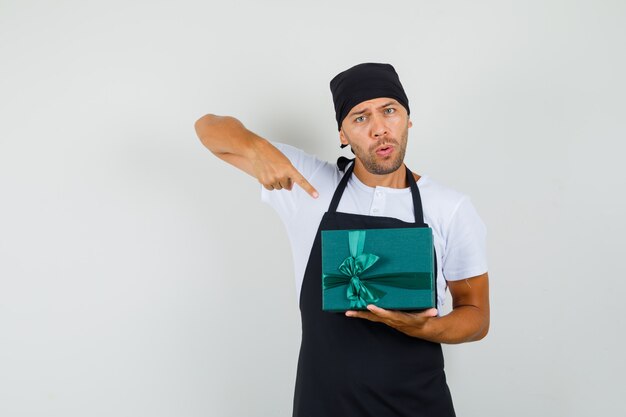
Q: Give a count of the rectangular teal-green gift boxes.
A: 1